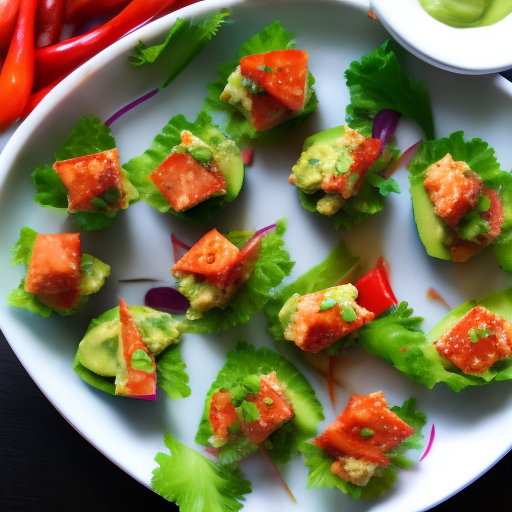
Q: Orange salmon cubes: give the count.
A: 12